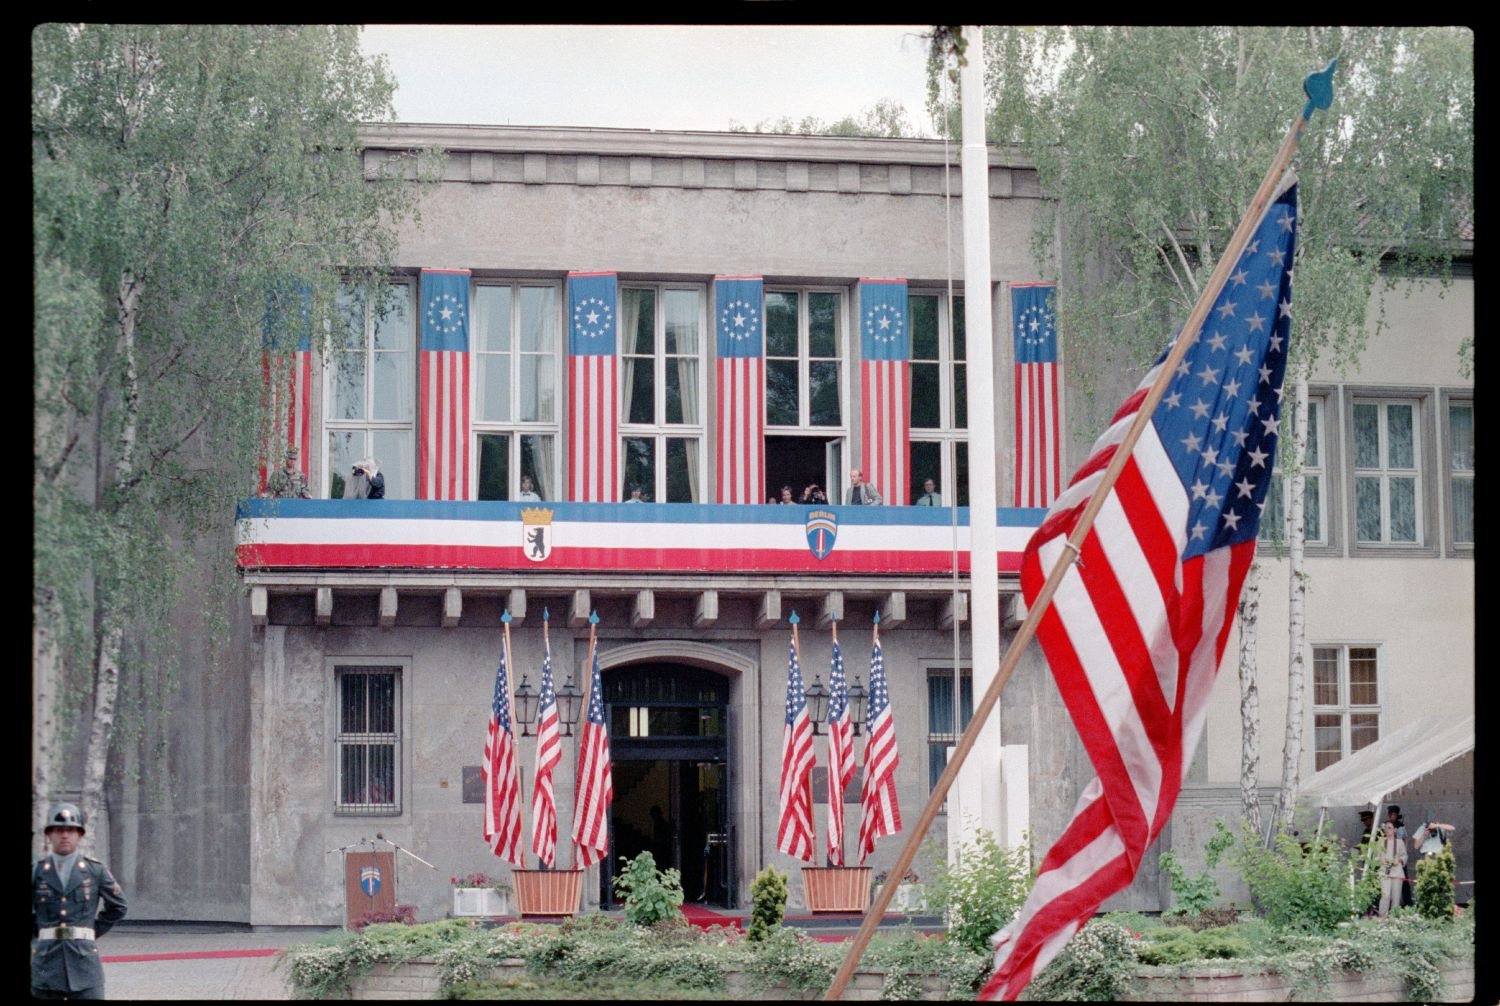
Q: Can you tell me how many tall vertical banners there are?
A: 6